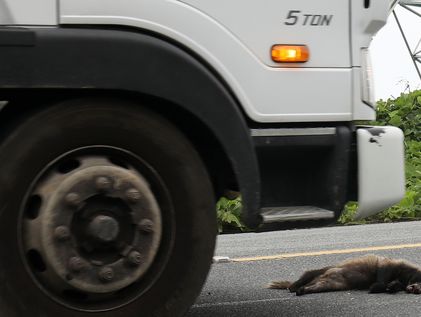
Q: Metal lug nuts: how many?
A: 8